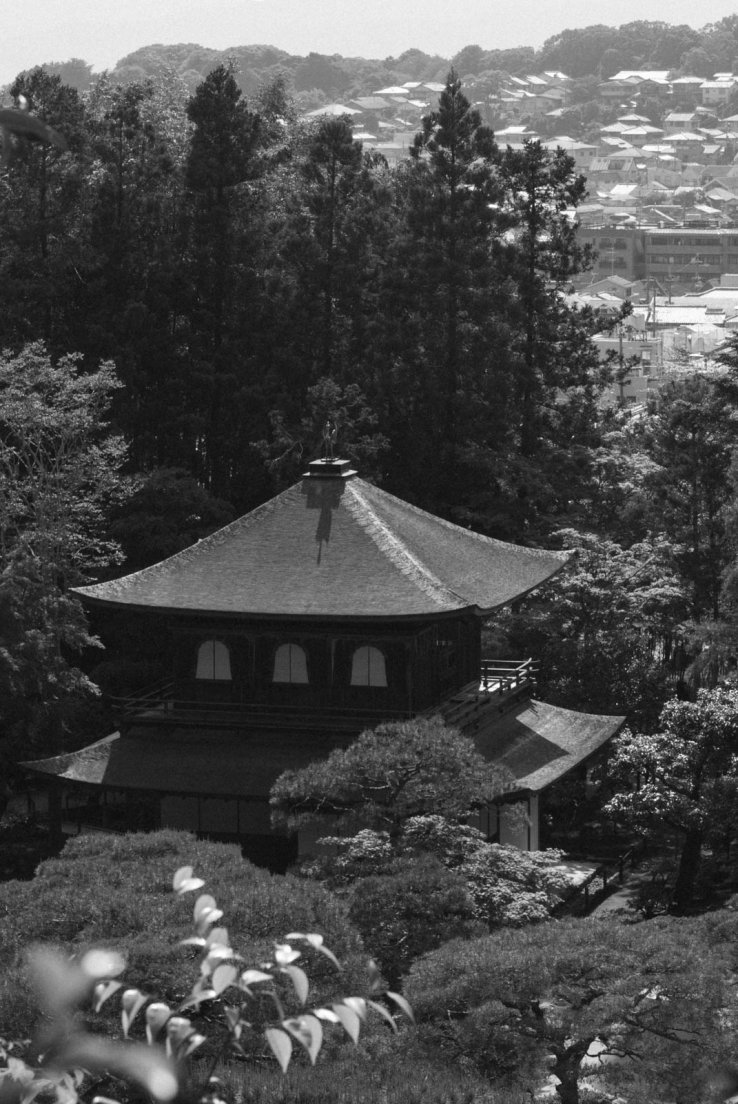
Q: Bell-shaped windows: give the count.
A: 3